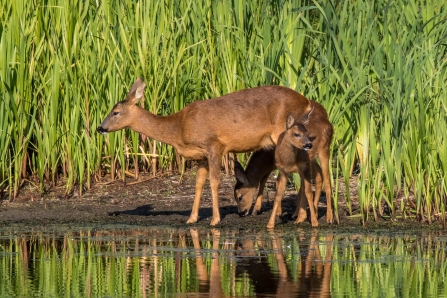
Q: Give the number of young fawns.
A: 2